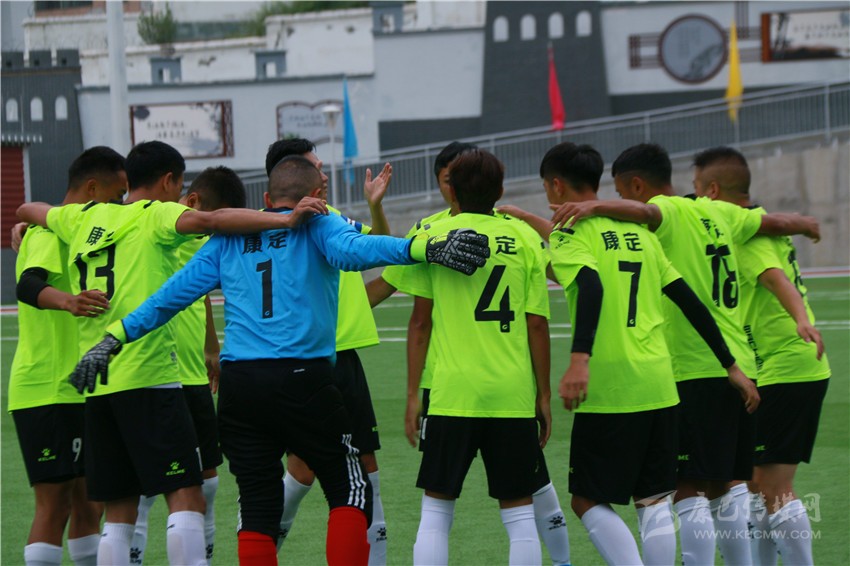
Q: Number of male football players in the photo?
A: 10